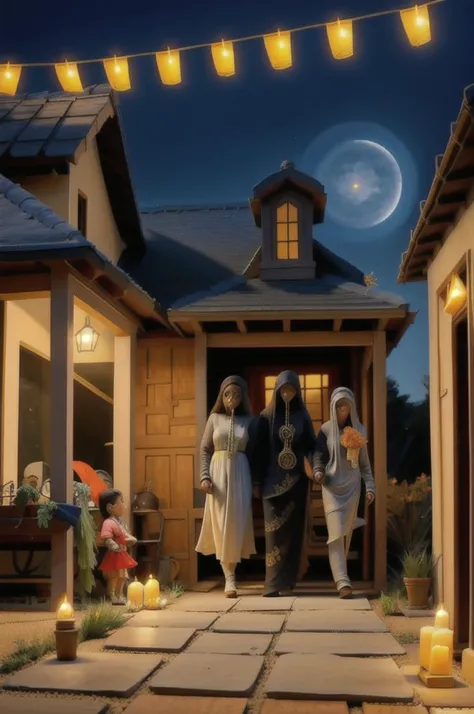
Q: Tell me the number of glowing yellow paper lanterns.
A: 8